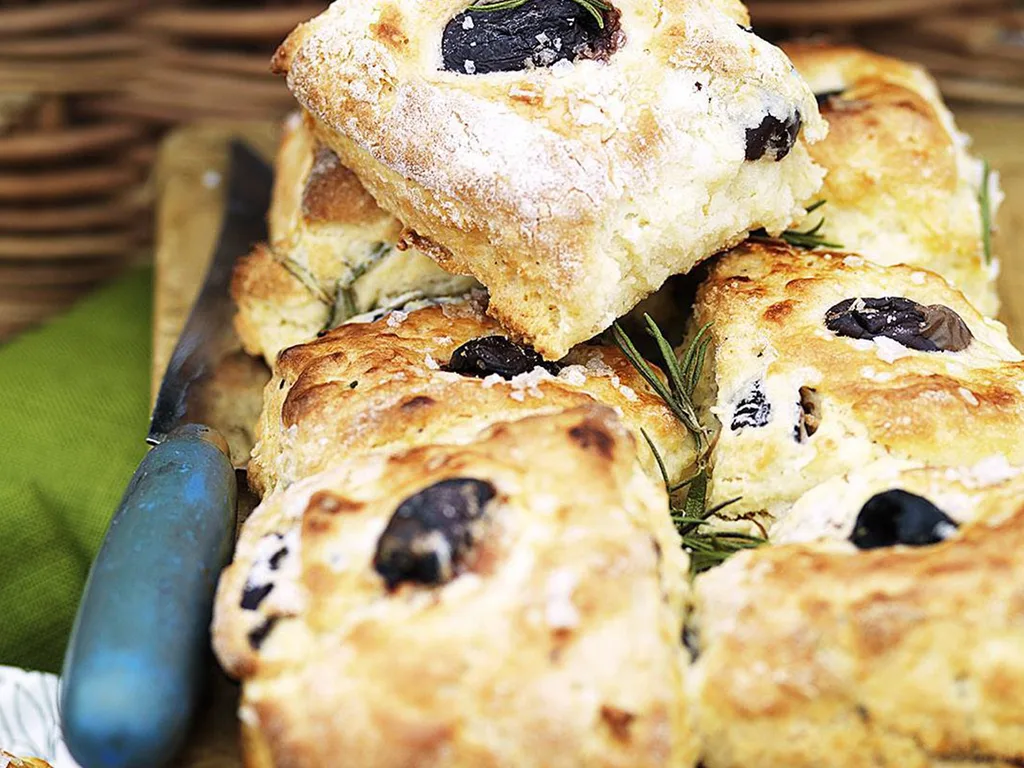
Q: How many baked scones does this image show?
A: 7